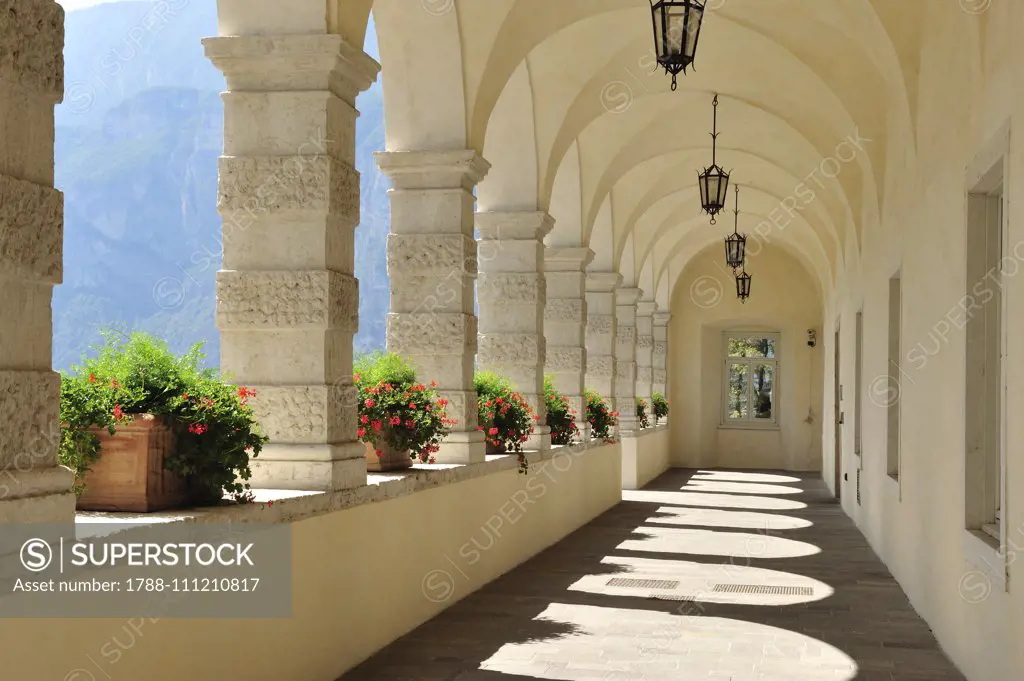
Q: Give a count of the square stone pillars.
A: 9